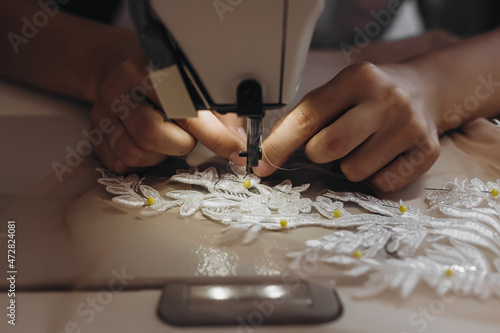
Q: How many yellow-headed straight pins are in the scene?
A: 8